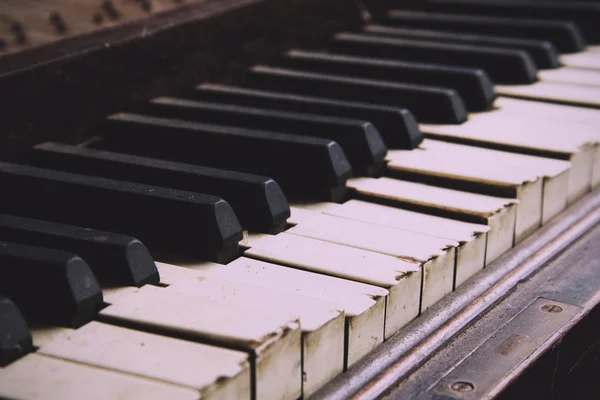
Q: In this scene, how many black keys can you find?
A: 14